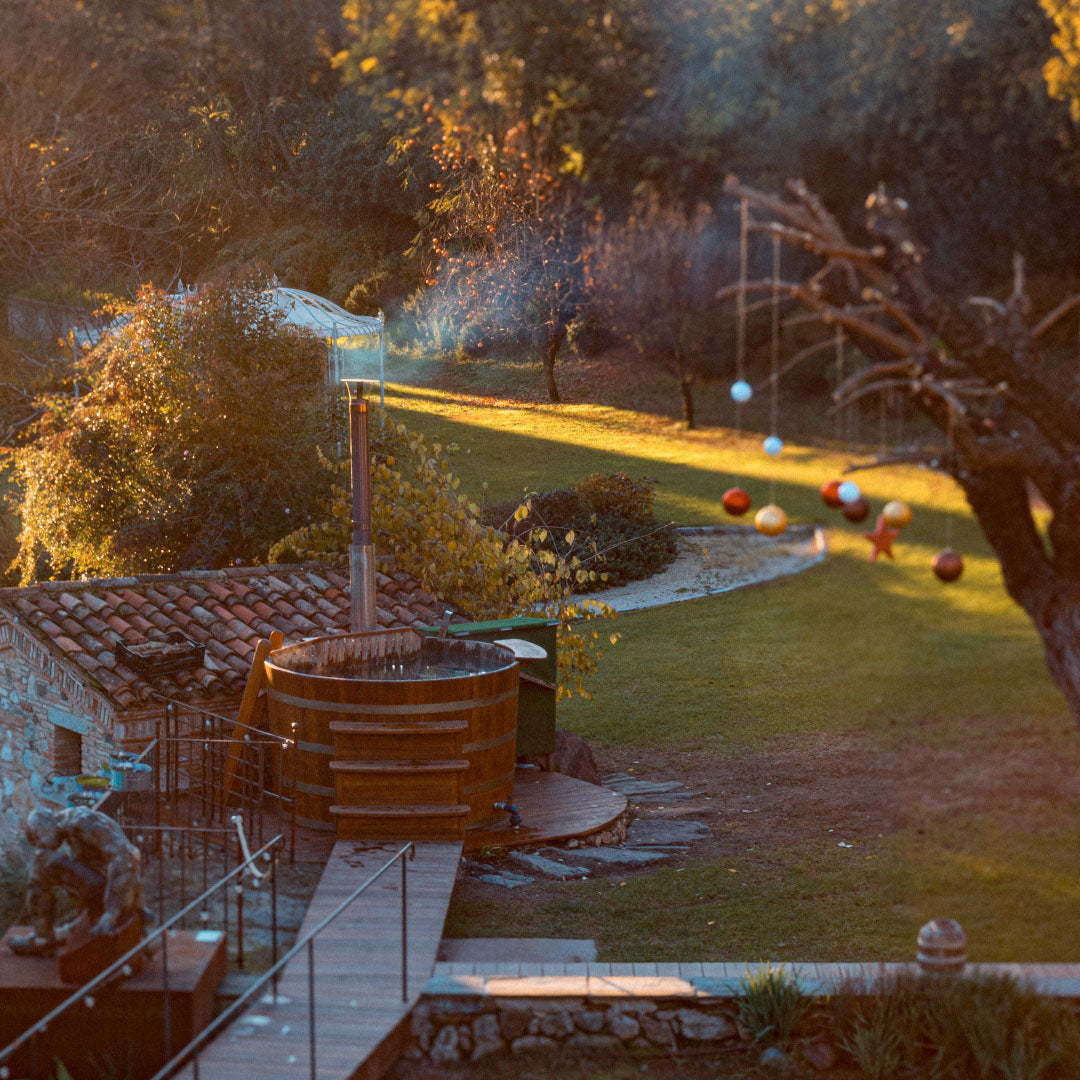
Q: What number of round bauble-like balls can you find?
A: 9